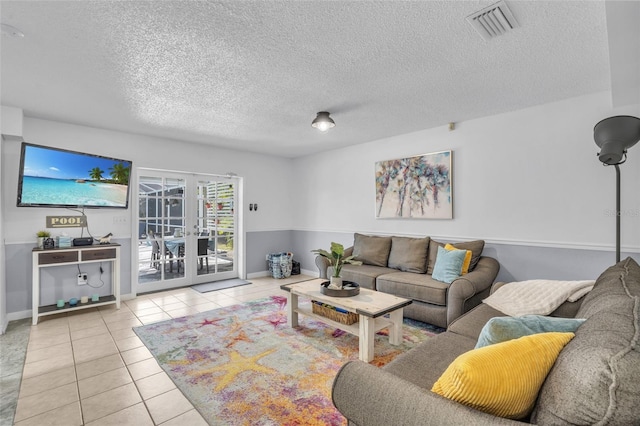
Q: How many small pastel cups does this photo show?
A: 4